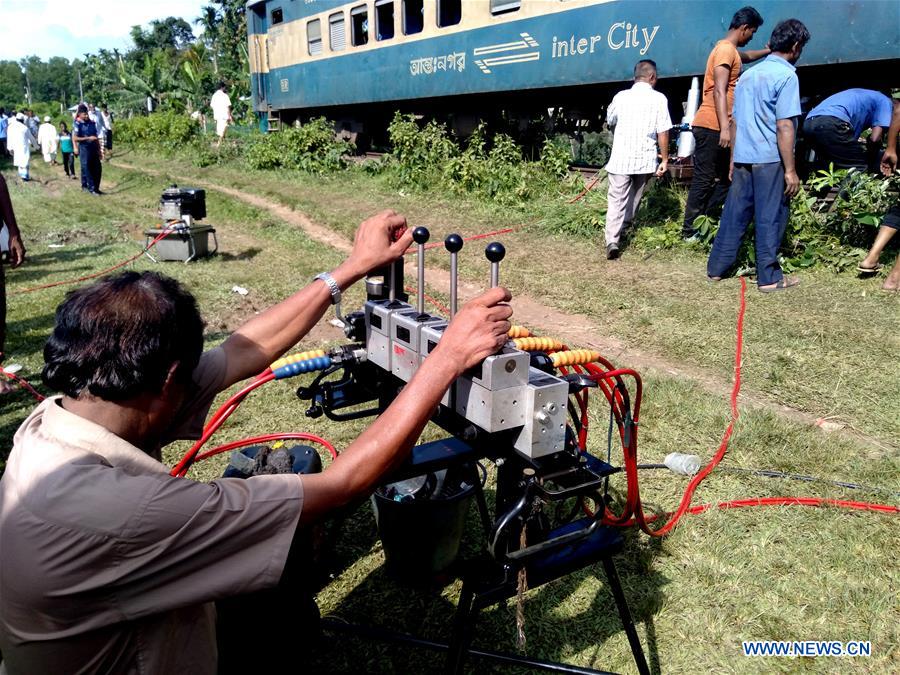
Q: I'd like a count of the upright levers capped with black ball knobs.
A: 3